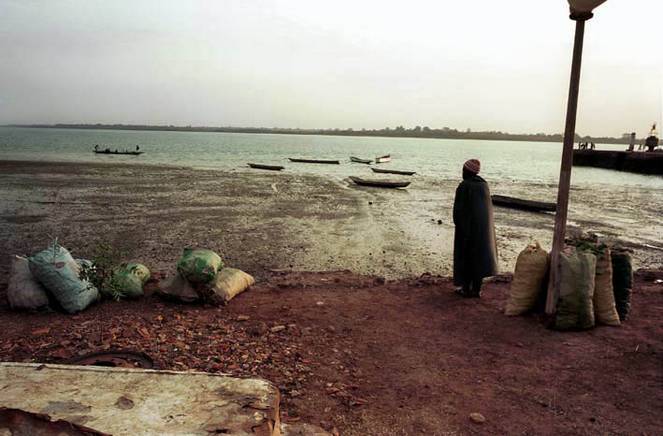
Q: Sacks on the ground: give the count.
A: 10